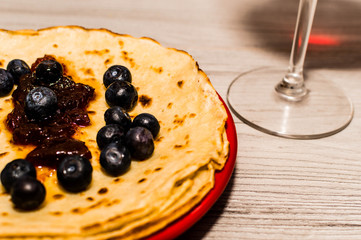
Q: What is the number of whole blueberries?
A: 14